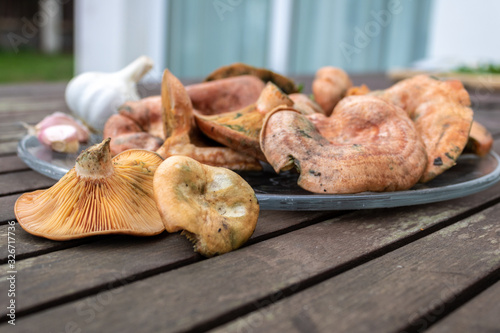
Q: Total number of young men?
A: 0